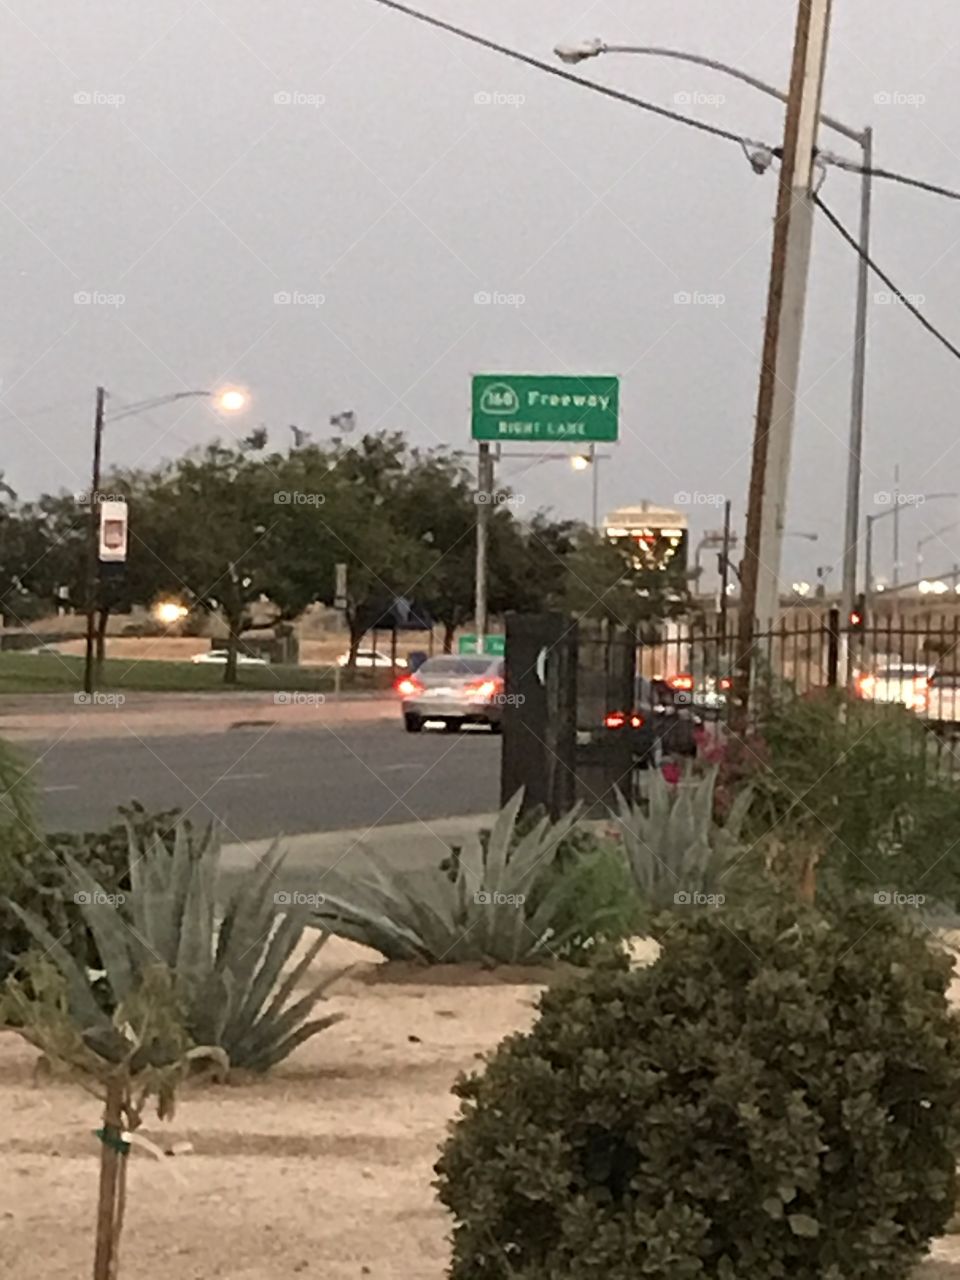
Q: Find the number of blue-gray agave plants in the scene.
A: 3